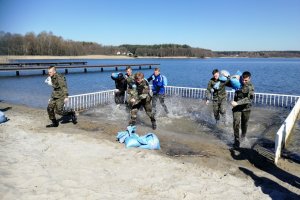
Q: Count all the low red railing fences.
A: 0